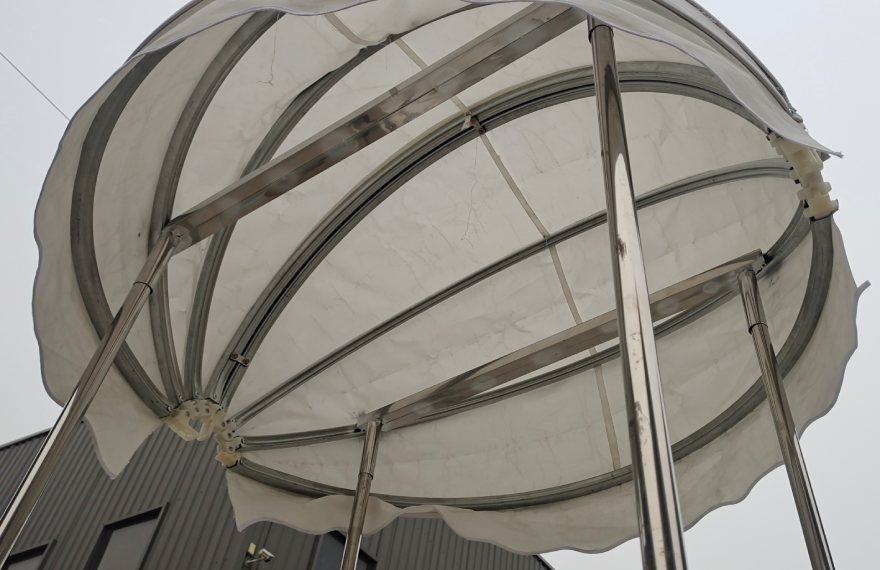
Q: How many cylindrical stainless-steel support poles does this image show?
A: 4